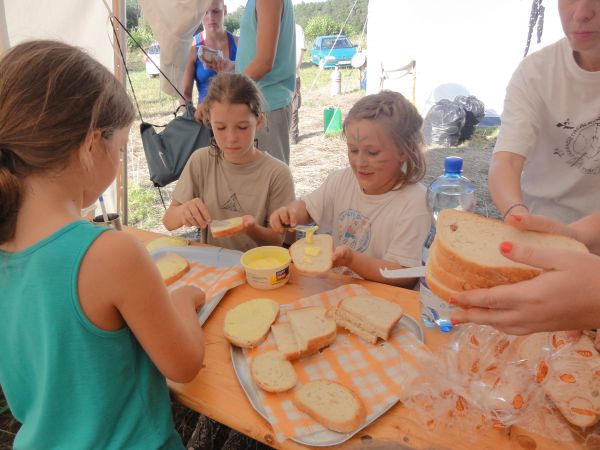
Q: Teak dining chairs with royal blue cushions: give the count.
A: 0